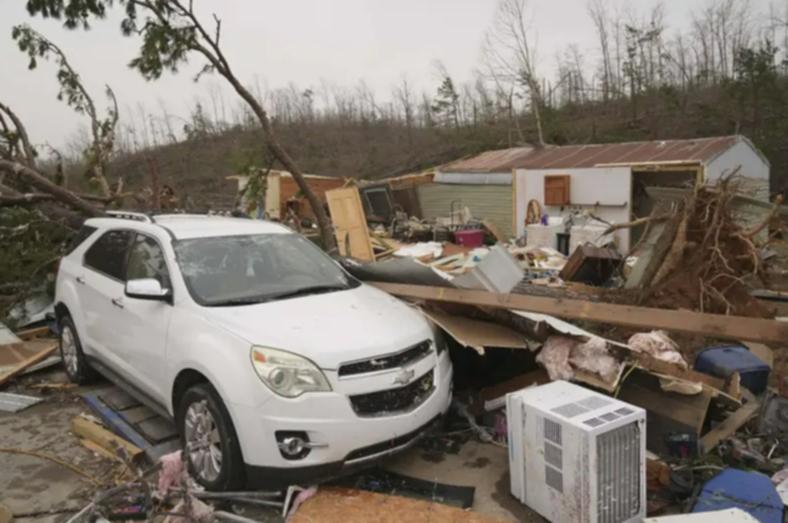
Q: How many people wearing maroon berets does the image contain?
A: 0